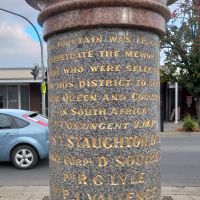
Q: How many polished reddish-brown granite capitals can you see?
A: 1